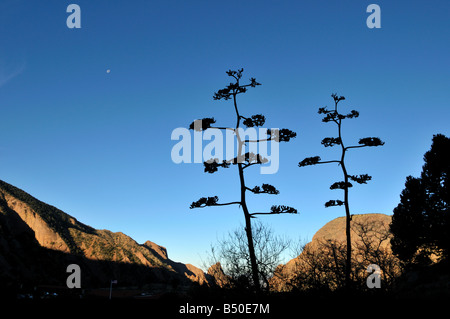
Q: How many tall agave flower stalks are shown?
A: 2